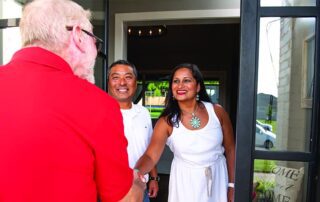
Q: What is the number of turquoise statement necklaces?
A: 1